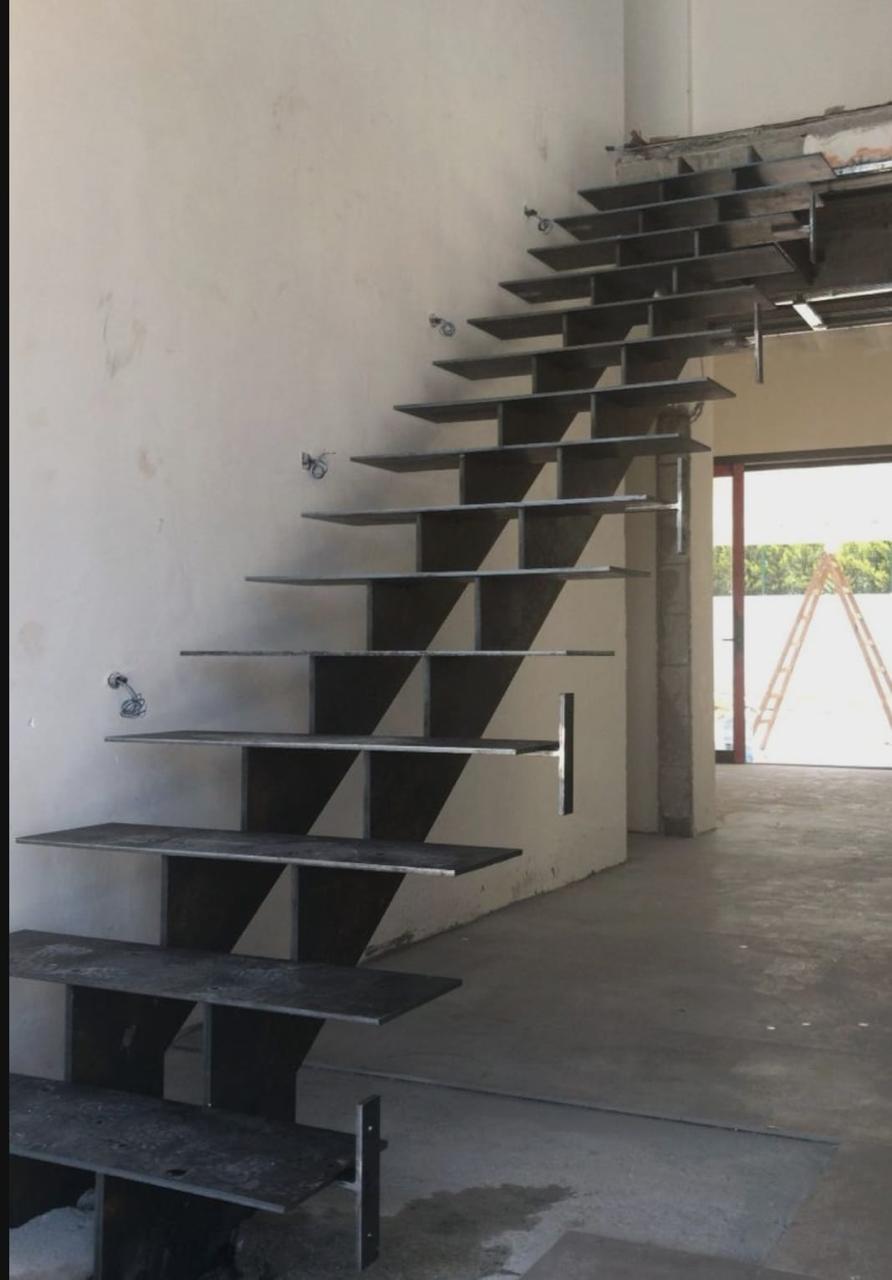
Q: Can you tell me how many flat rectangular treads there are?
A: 15